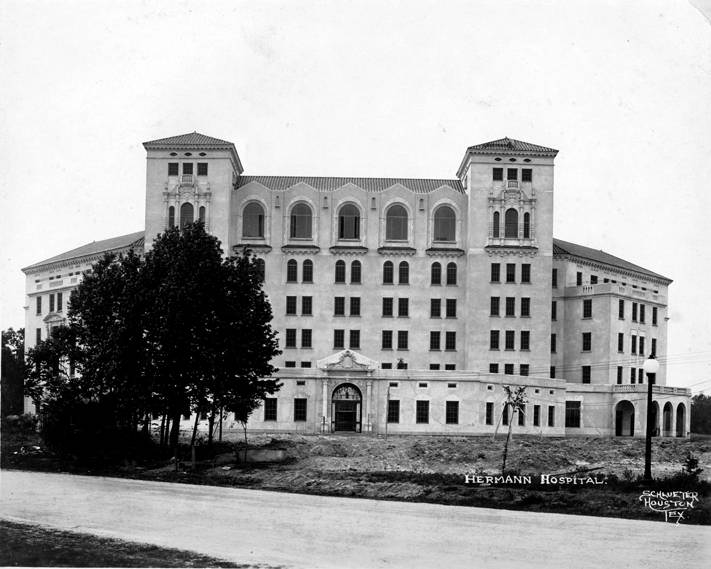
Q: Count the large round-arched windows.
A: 5